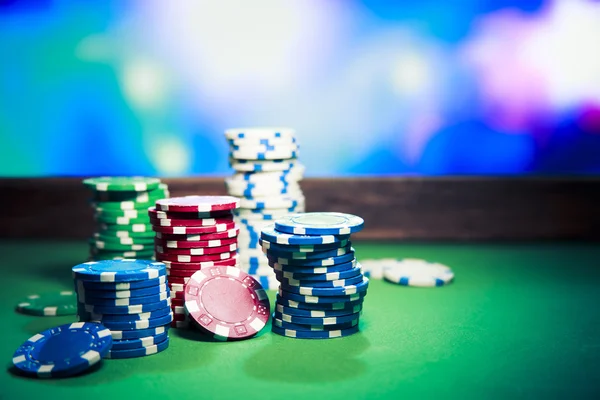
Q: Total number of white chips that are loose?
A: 2